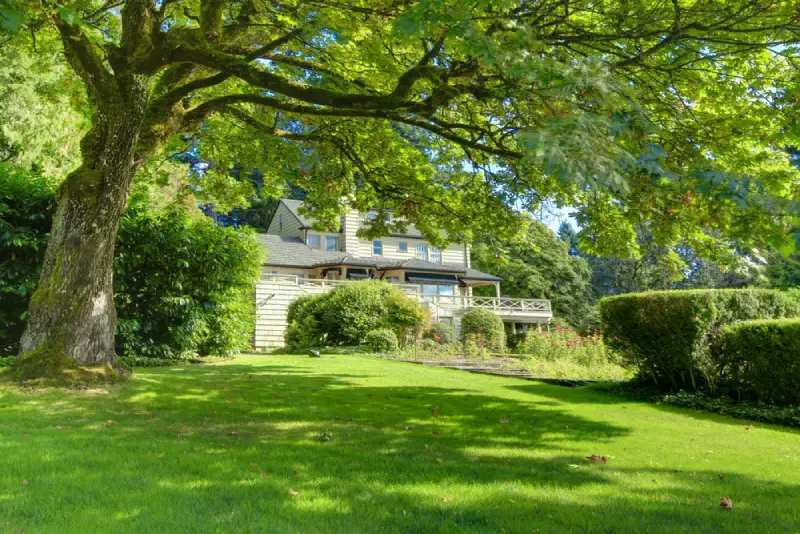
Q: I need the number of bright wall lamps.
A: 0